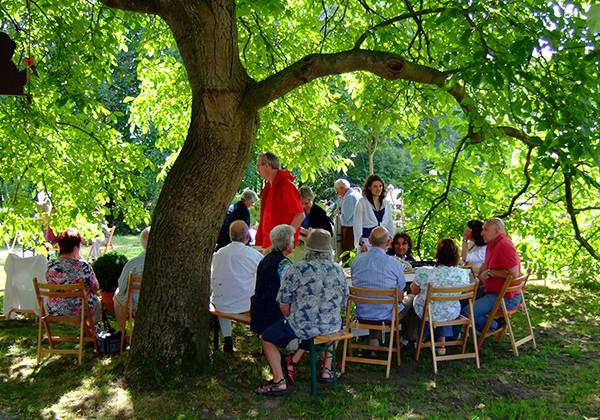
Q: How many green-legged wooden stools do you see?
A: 1